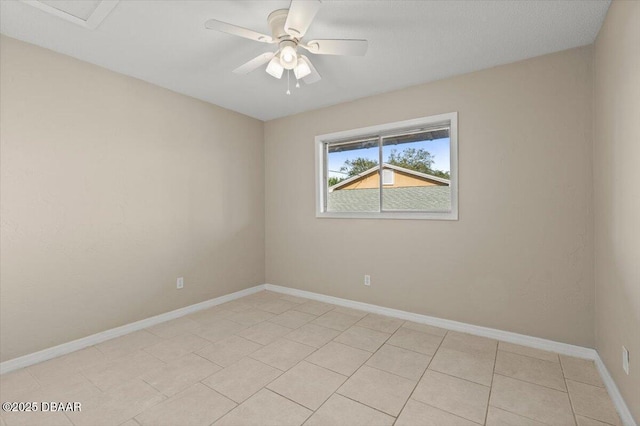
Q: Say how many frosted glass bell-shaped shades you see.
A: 3